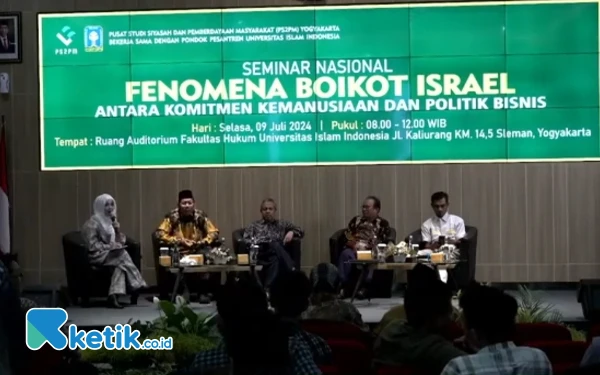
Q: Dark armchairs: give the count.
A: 5